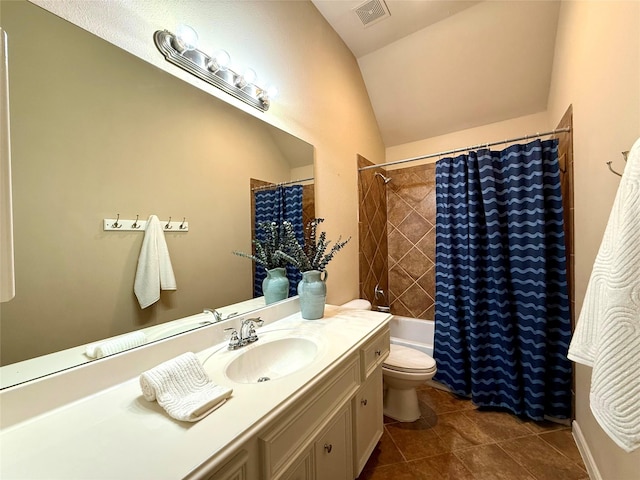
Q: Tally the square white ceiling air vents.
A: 1